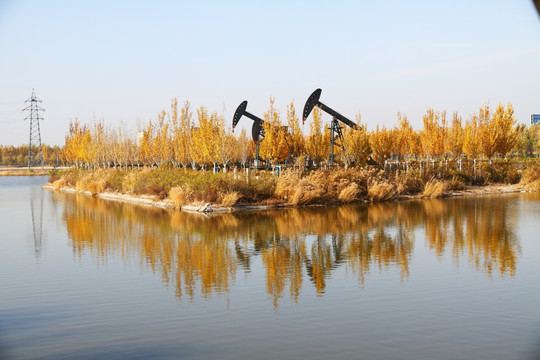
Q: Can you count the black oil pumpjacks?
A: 2